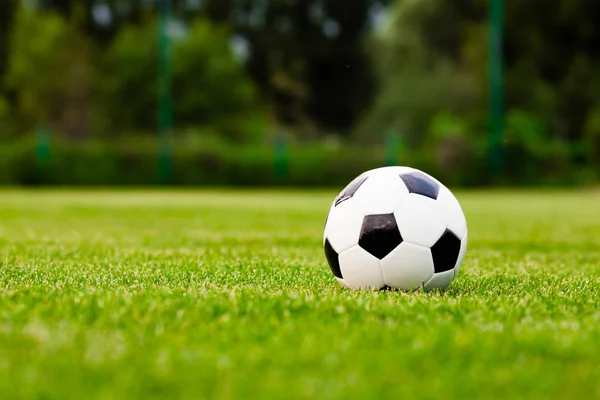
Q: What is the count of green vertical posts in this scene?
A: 5